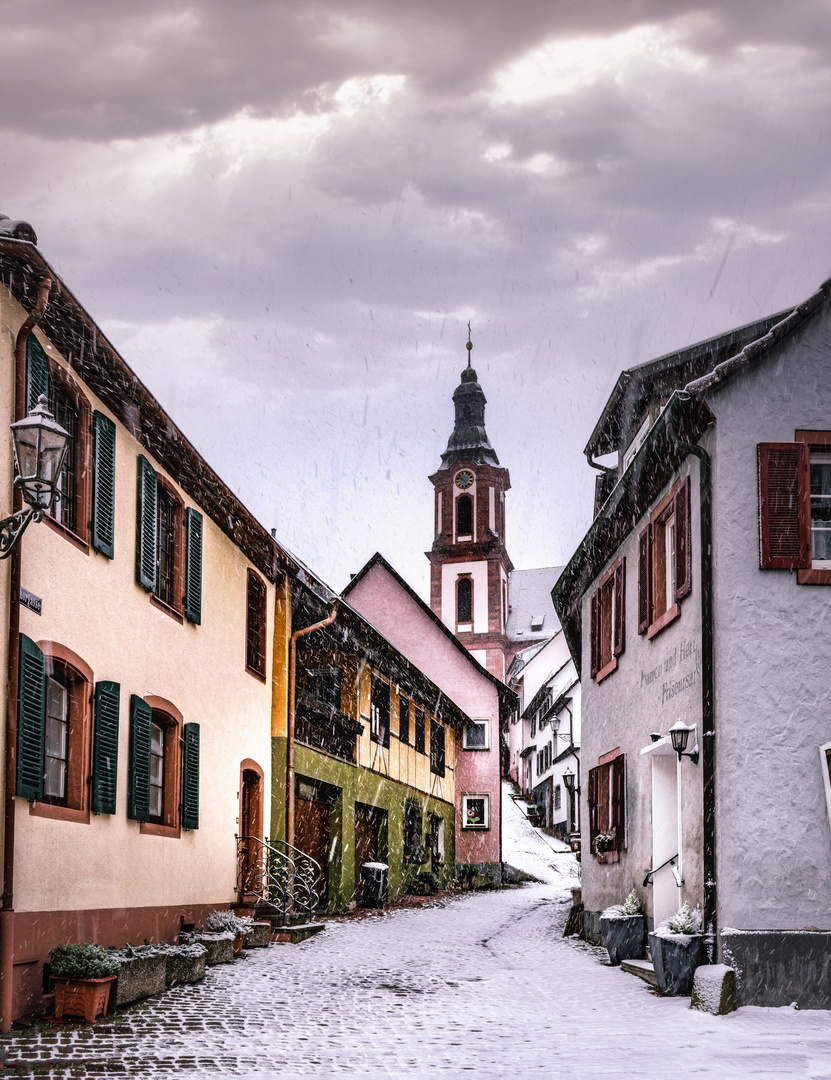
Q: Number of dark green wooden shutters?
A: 8